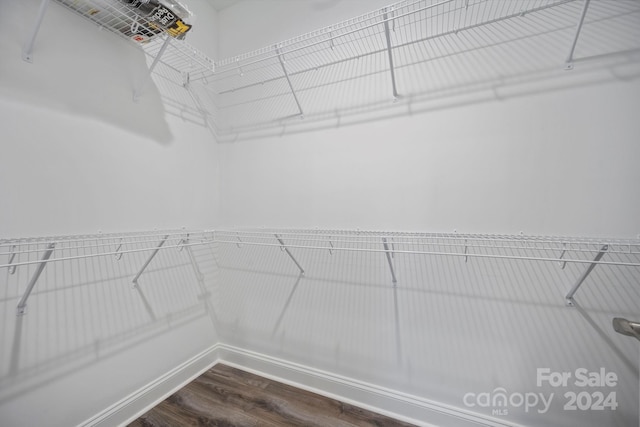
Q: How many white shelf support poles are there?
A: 10